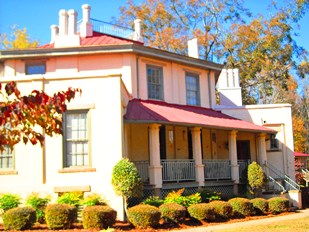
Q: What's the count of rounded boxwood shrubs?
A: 10